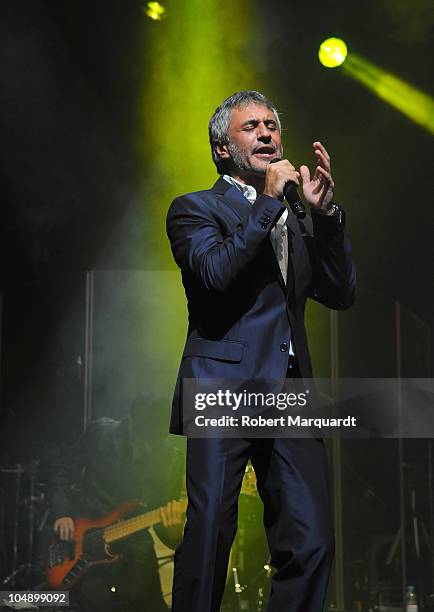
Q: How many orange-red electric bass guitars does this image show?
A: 1